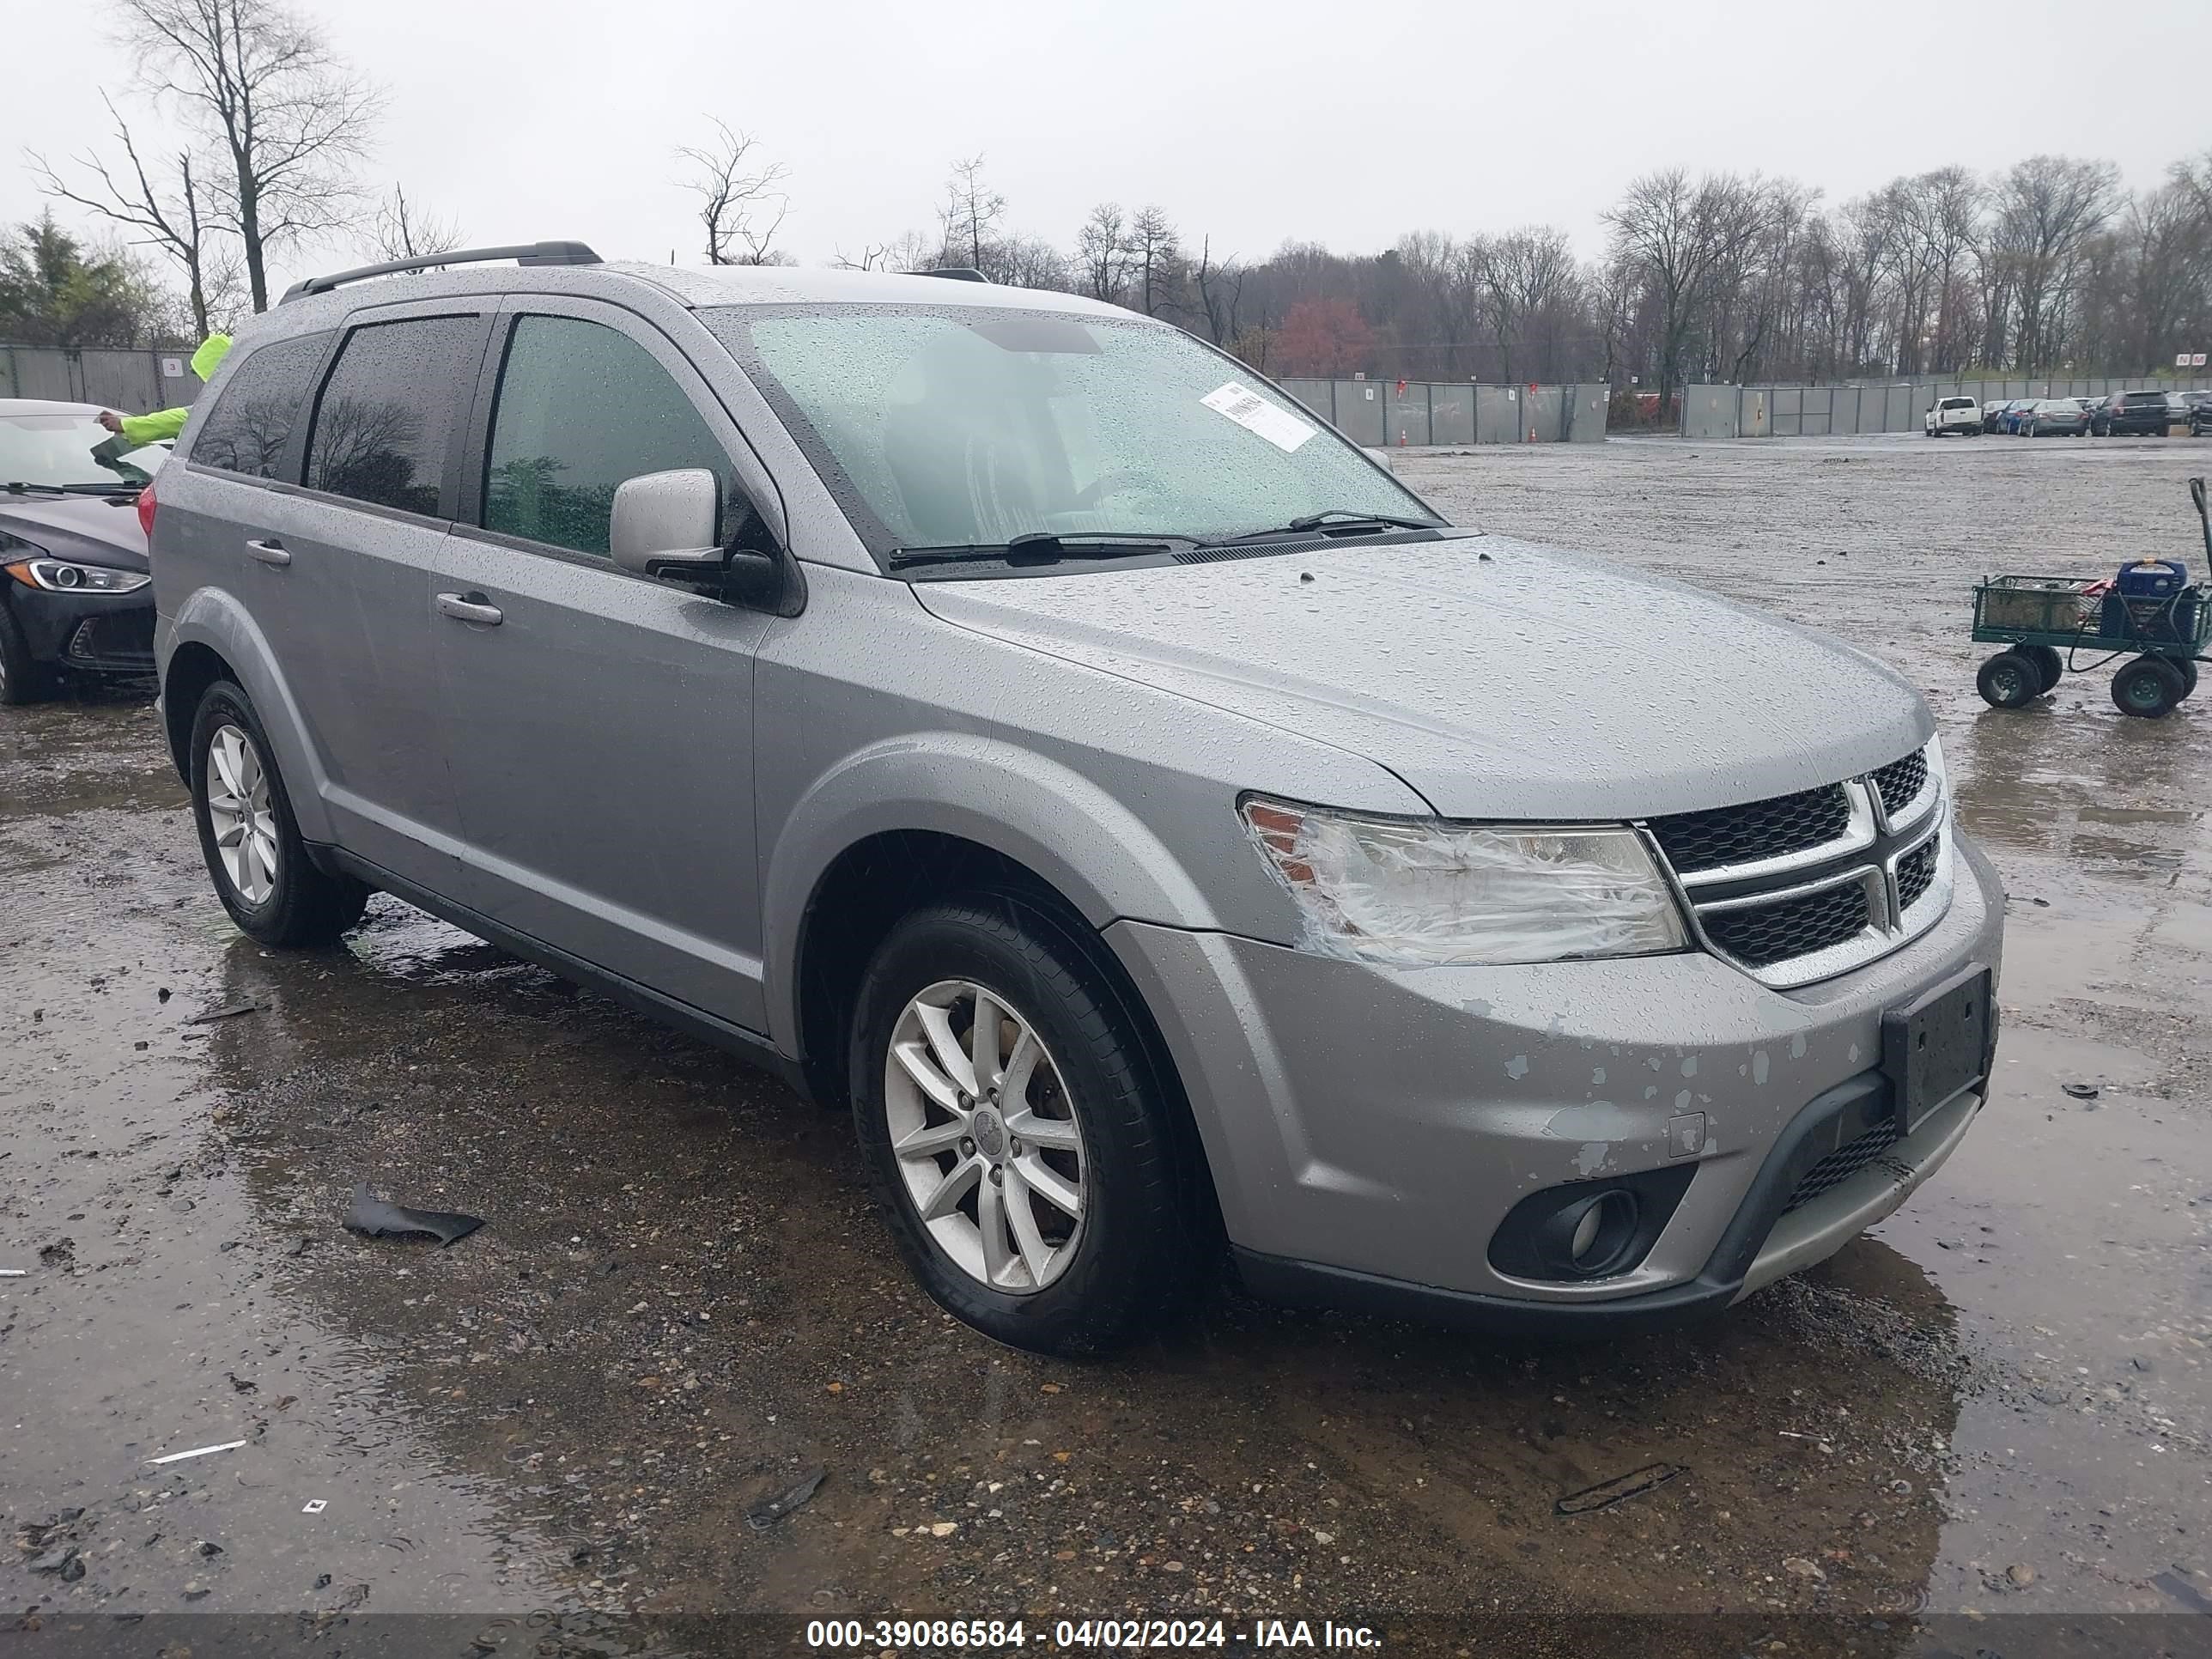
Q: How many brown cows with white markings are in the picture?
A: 0